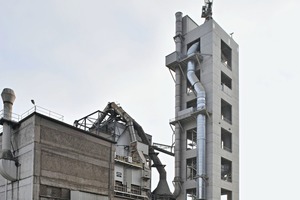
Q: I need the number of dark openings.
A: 12